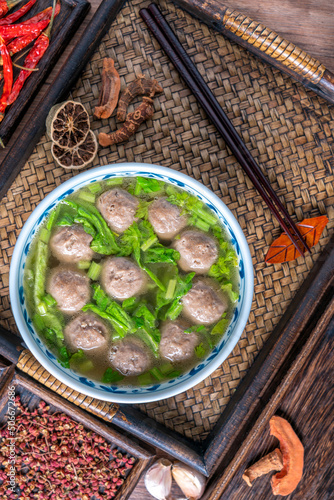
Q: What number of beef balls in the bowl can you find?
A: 10